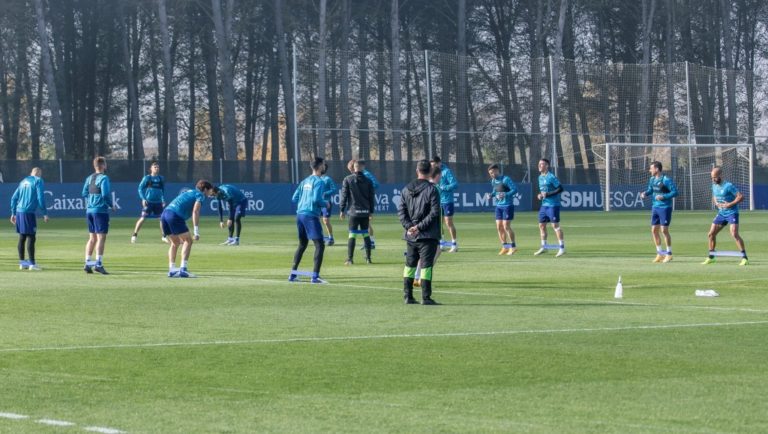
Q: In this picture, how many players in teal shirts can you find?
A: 13